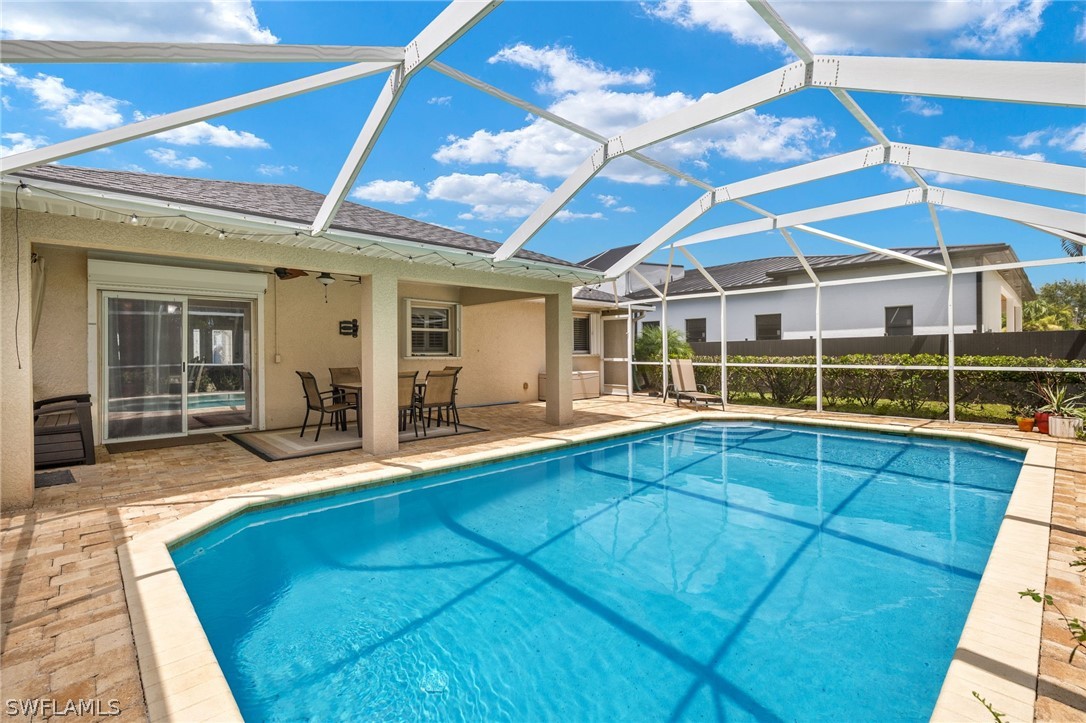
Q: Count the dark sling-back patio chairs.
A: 5